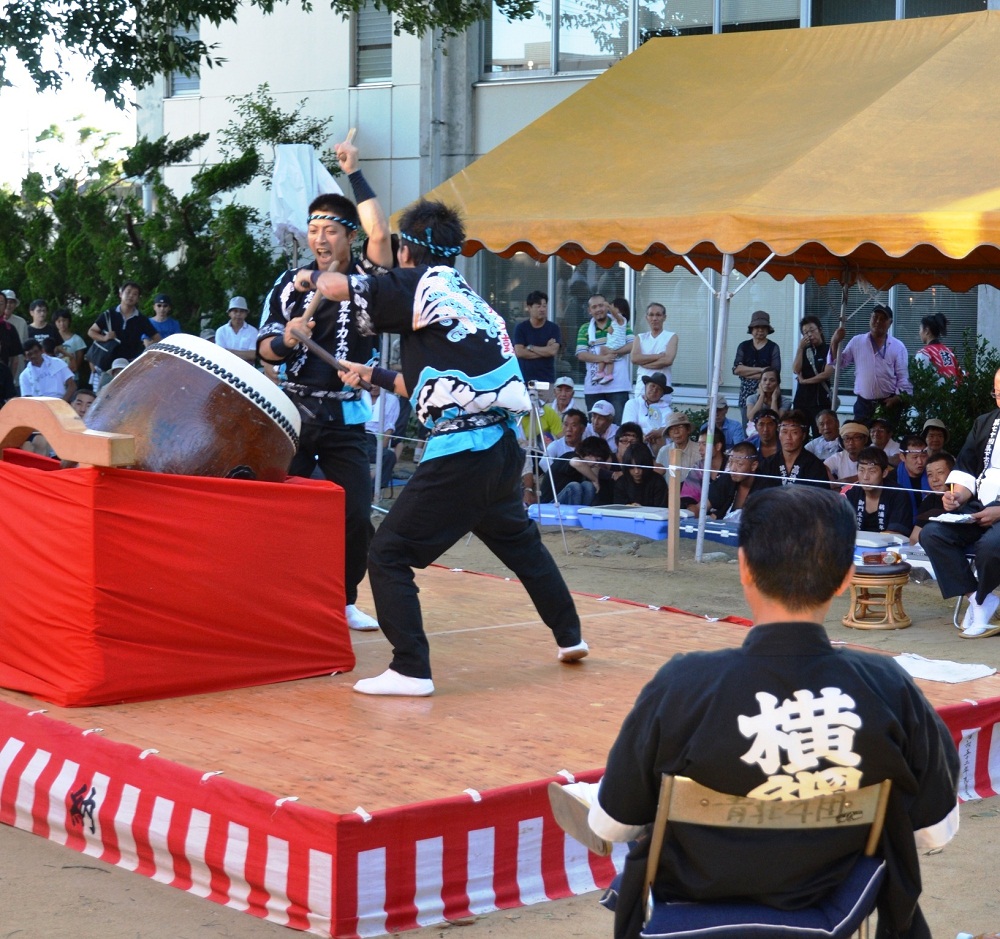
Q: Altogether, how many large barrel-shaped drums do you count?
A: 1